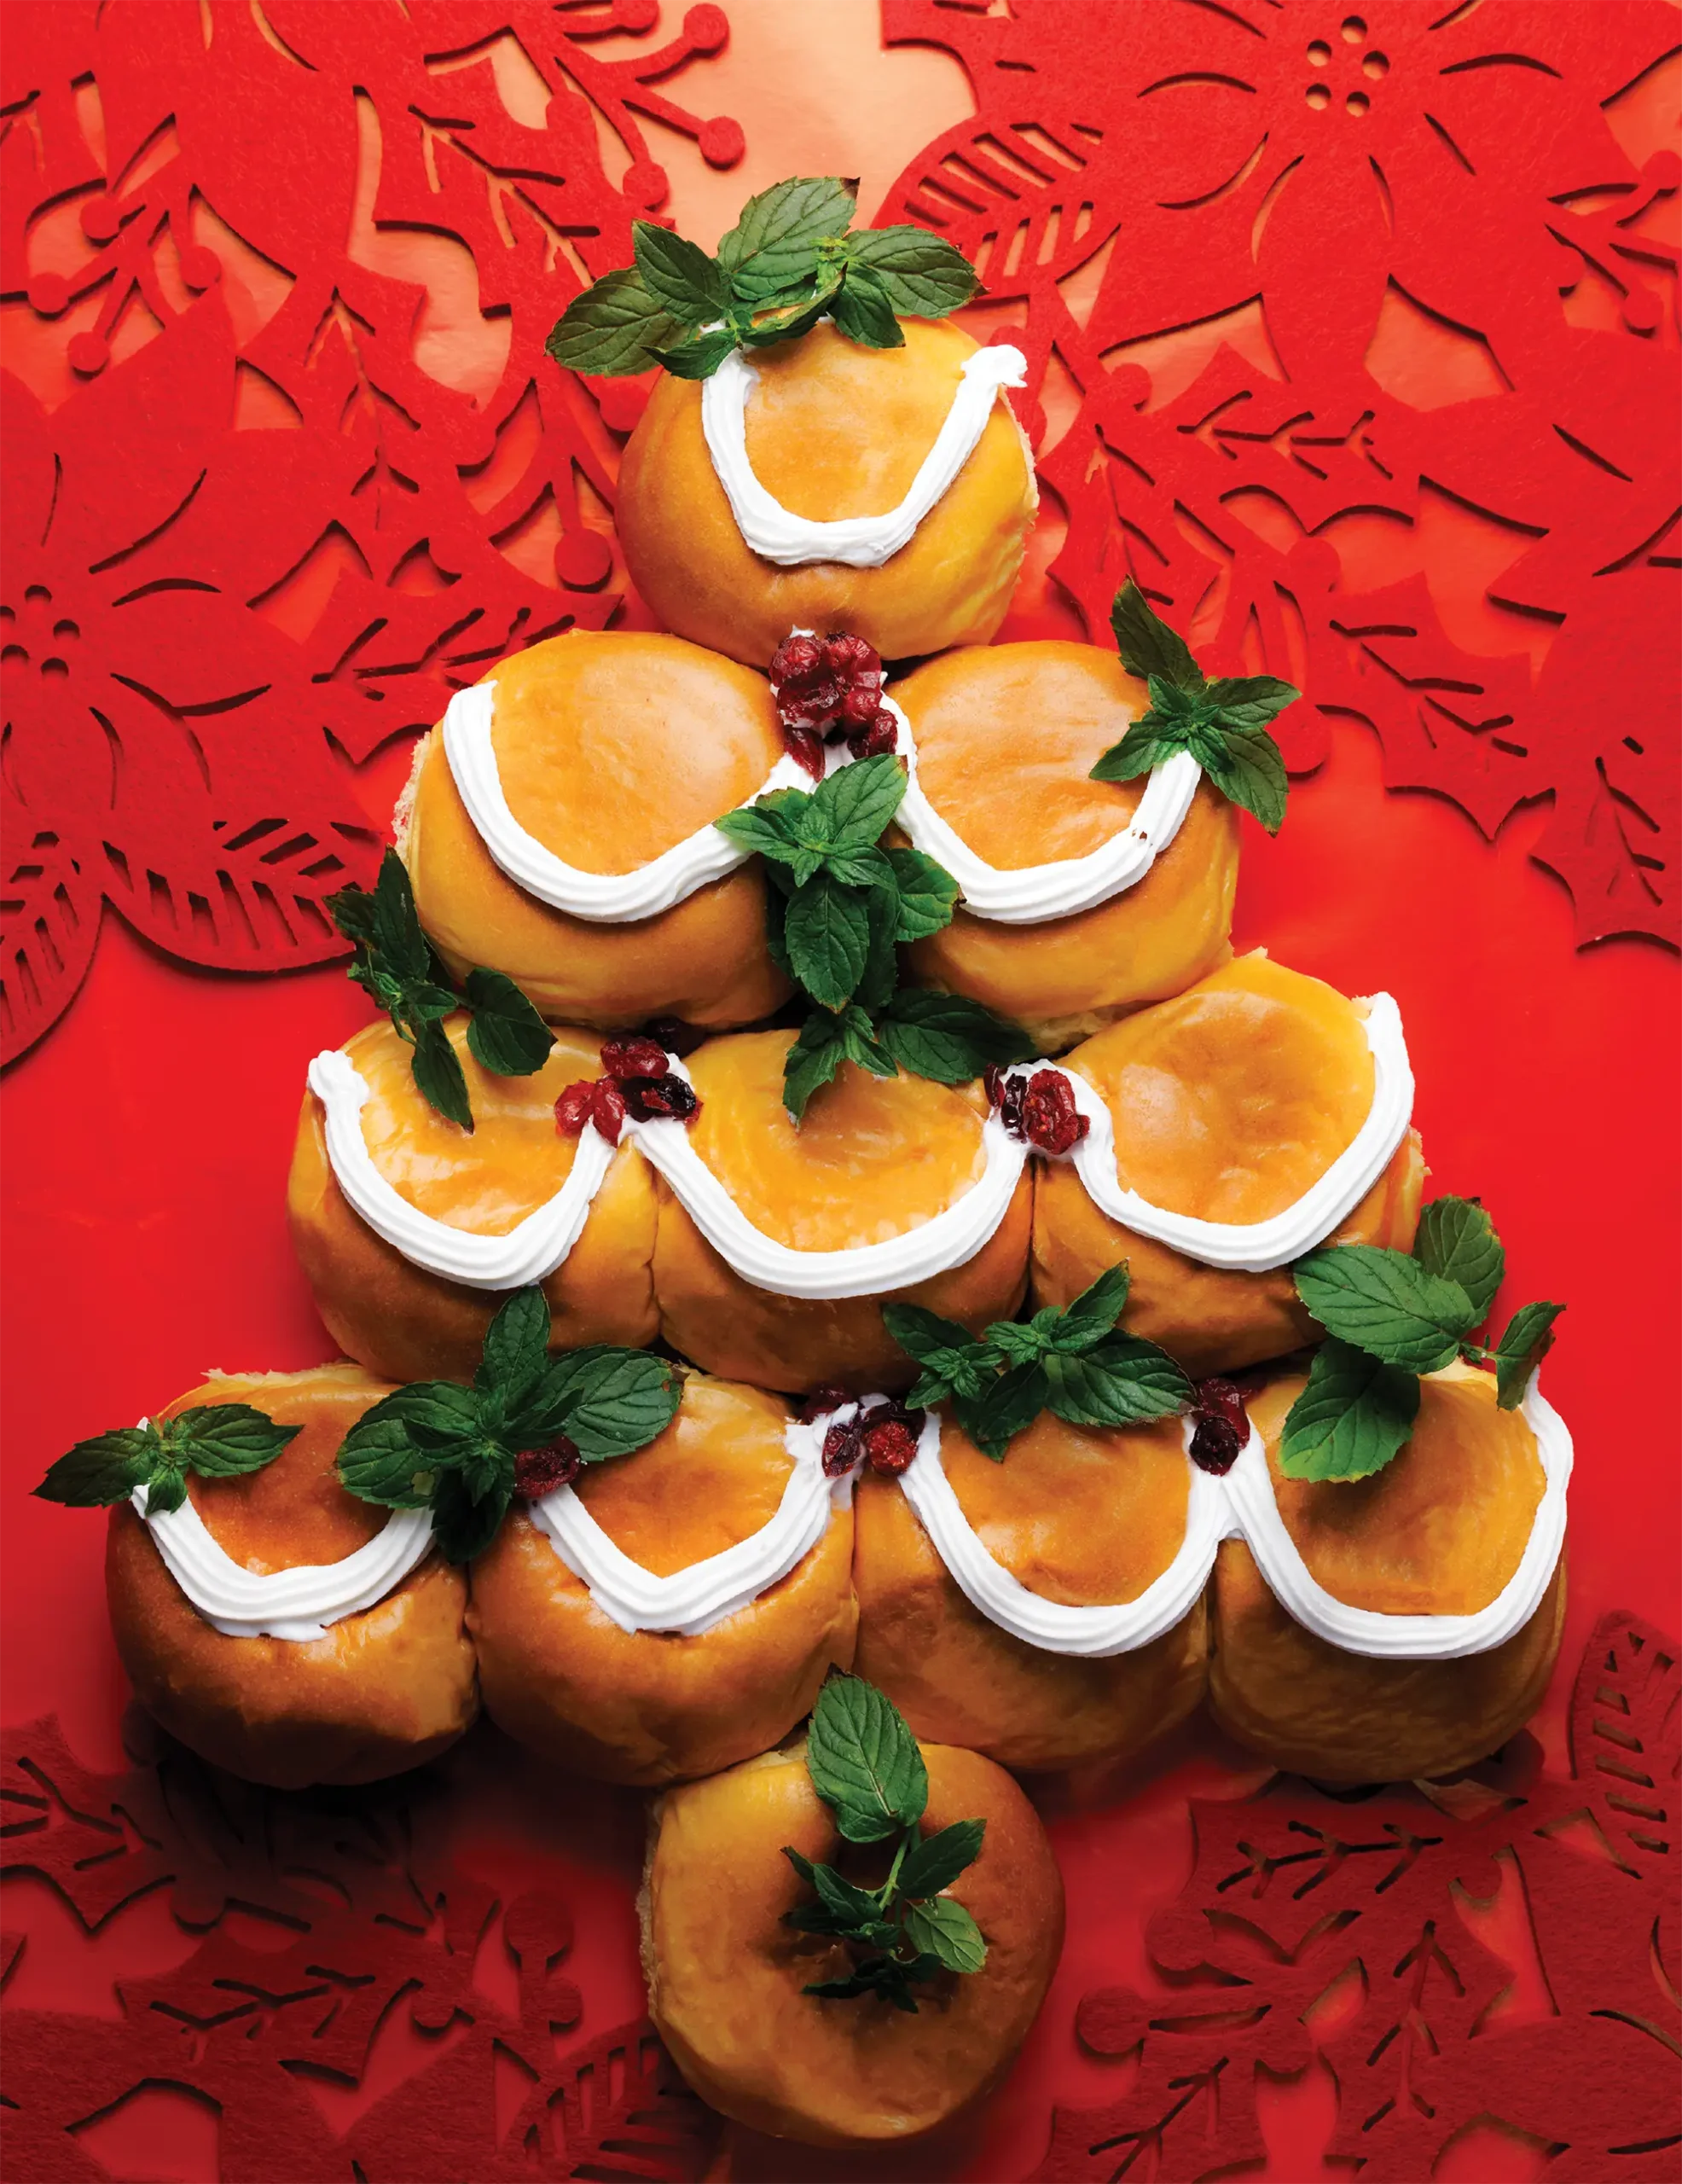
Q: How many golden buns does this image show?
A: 11